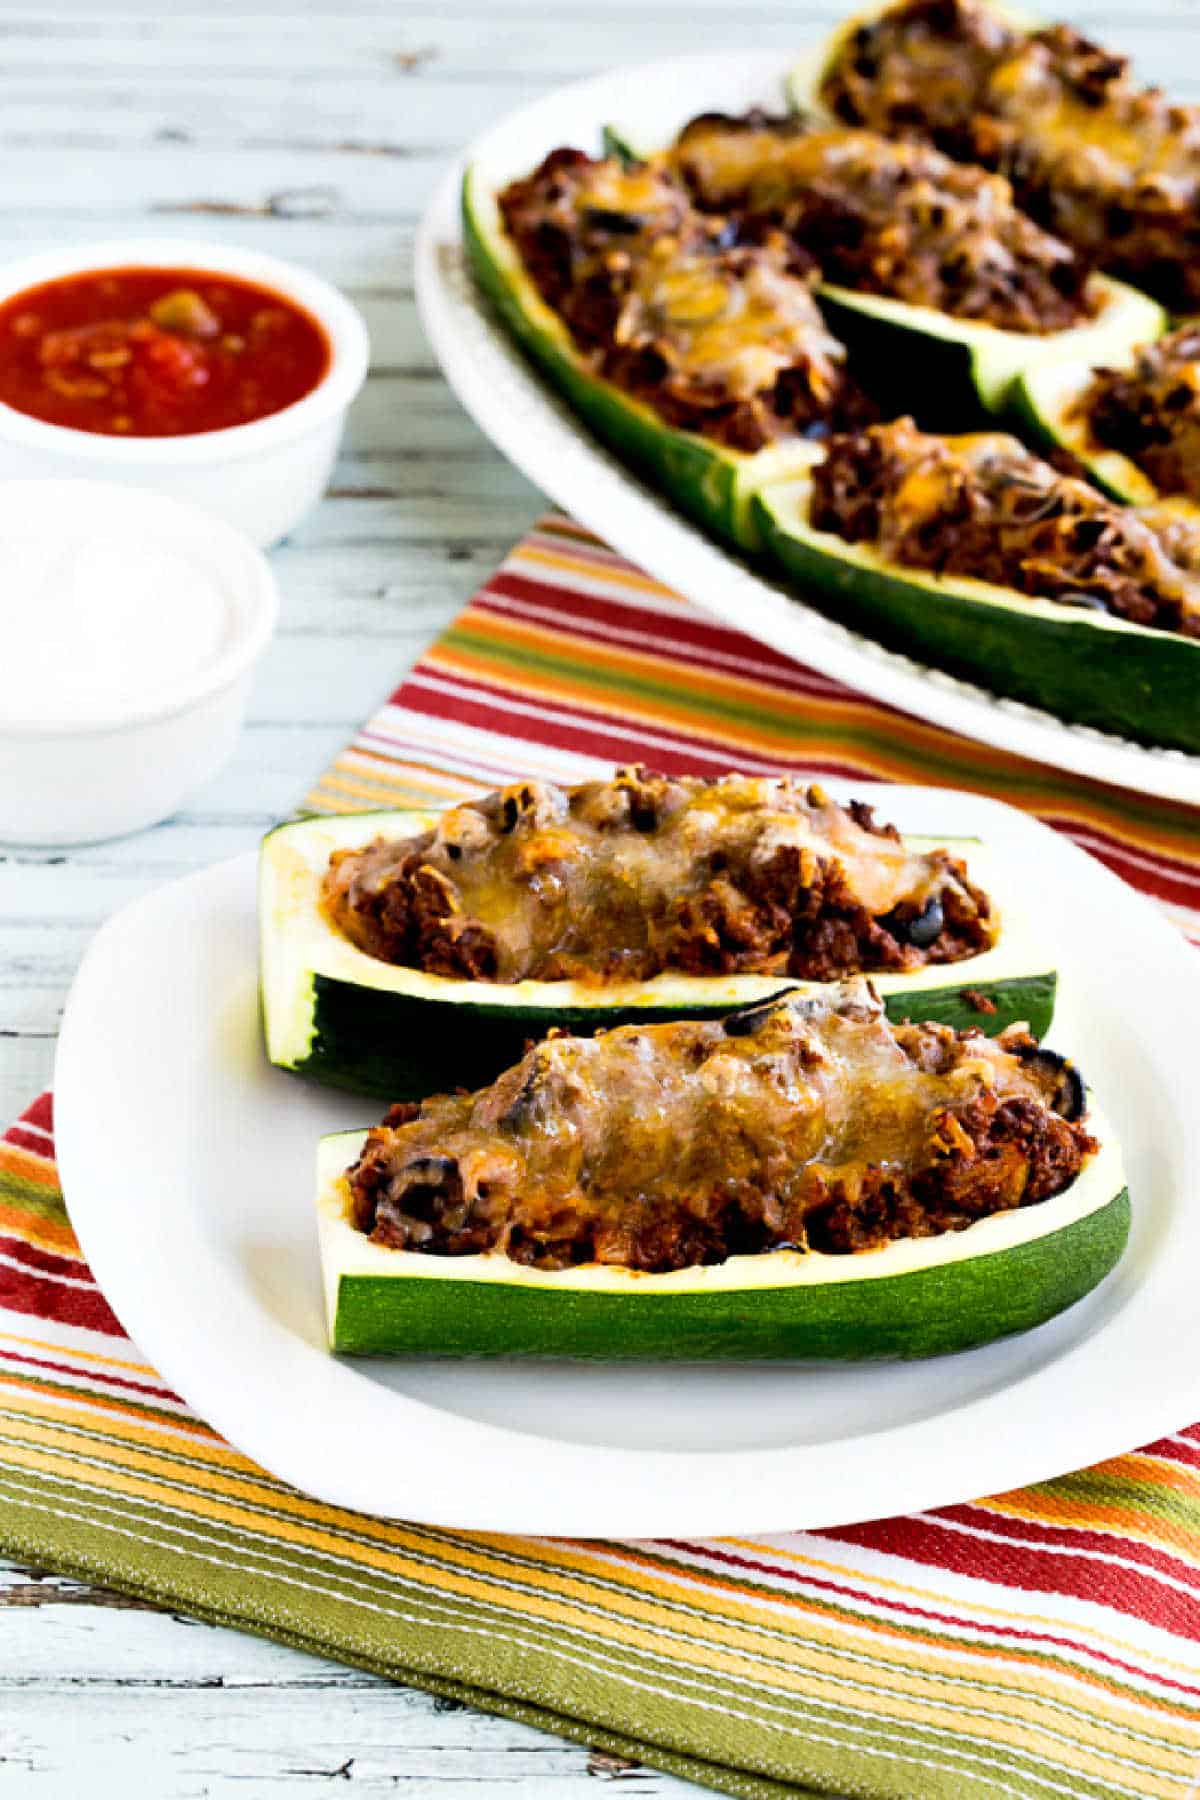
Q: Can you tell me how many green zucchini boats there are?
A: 7